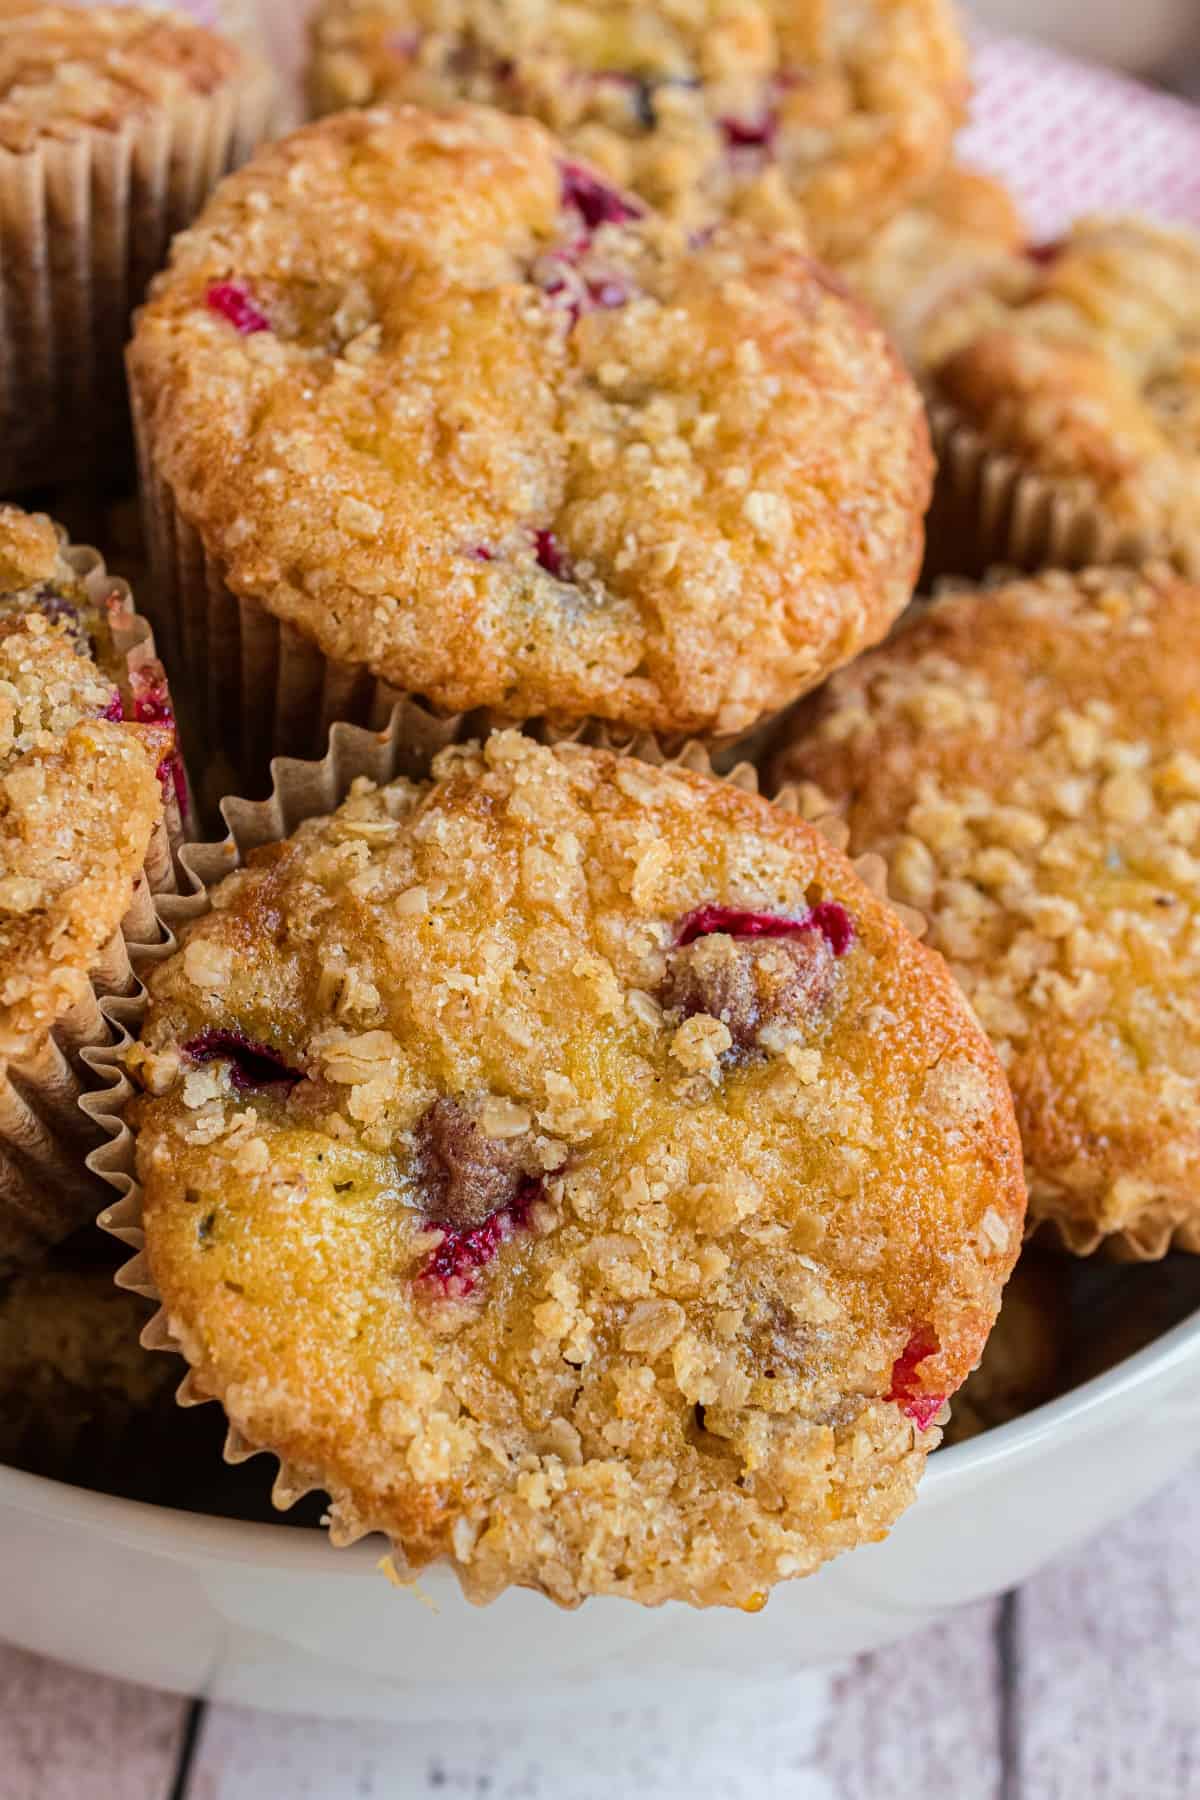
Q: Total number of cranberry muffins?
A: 7